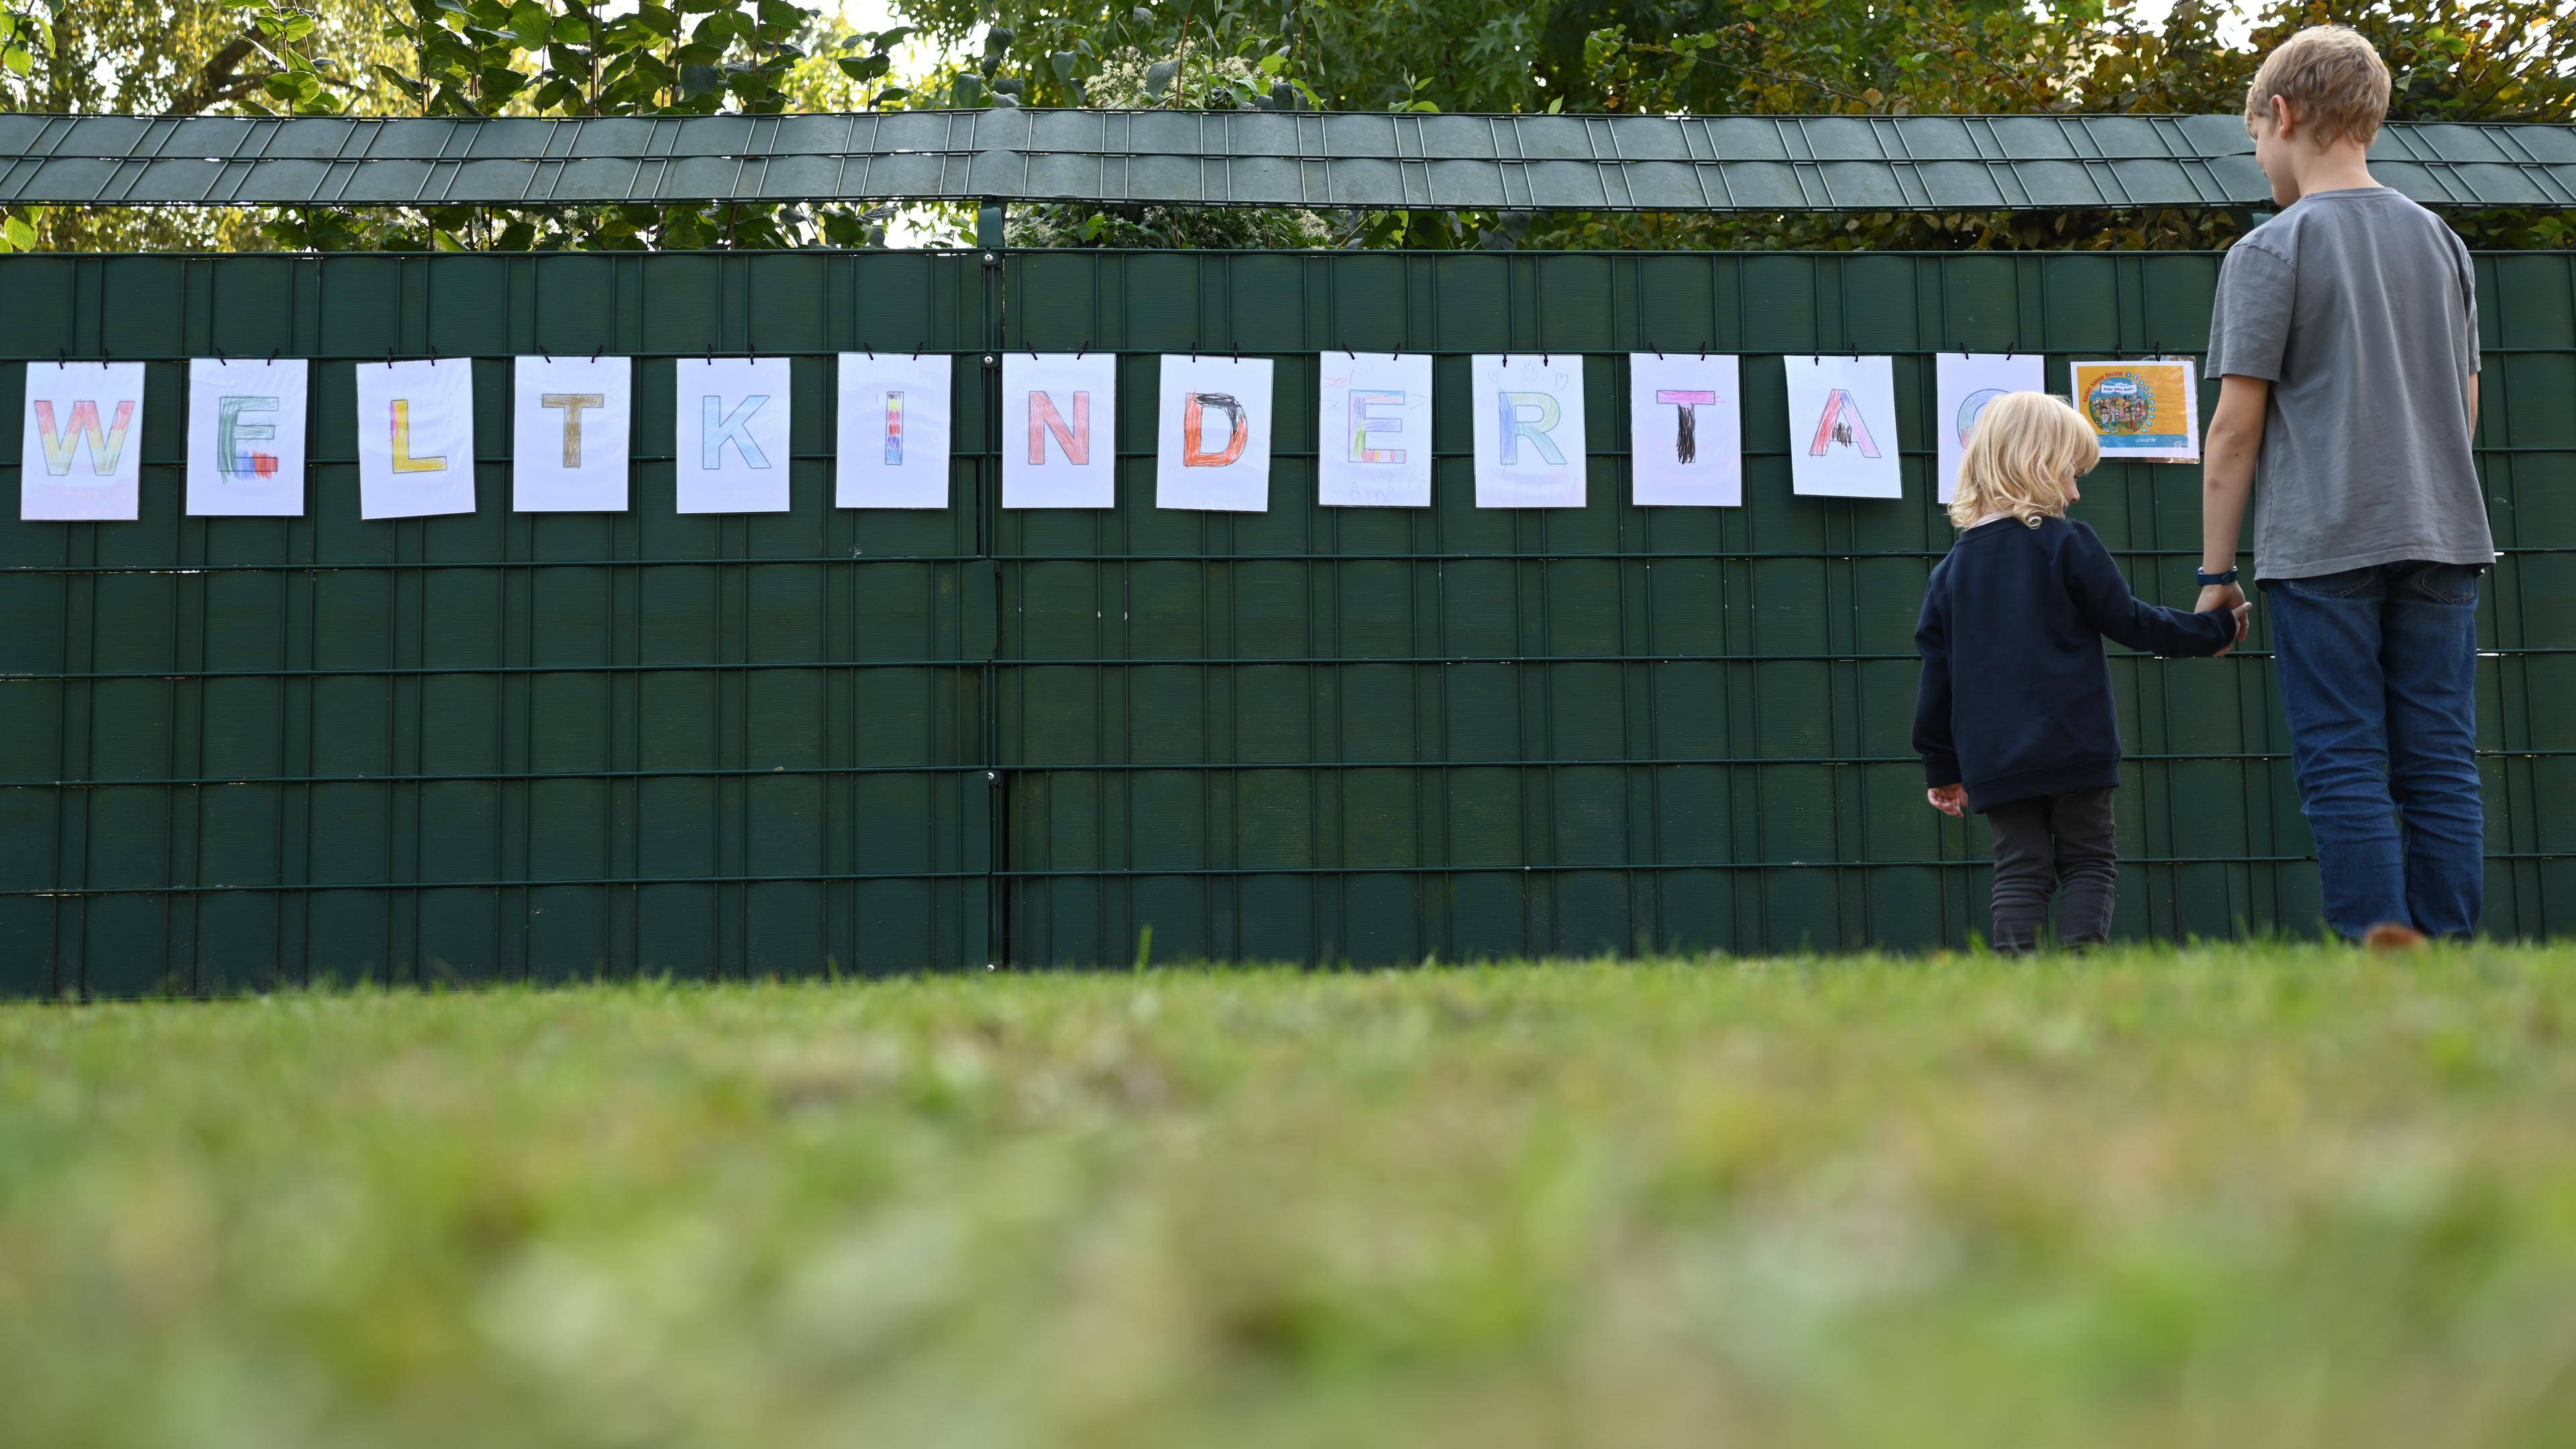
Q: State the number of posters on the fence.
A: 14